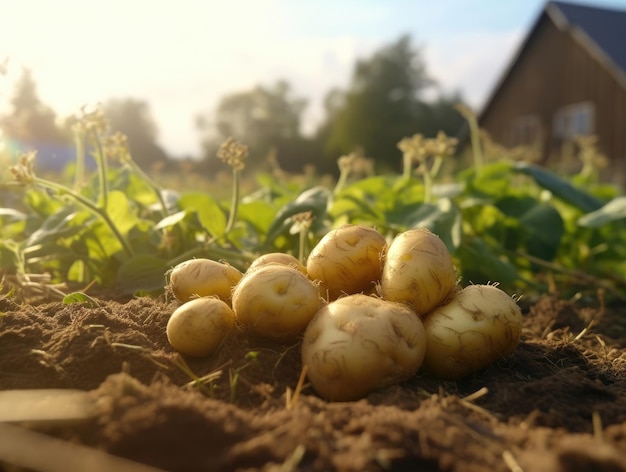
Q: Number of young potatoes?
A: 8